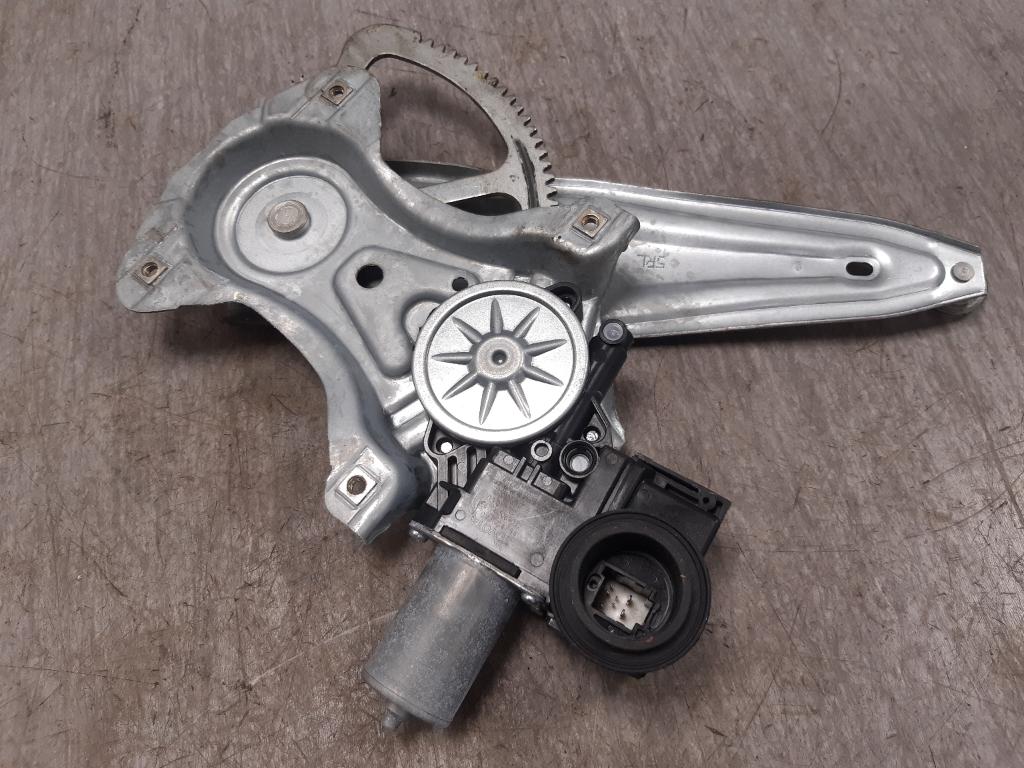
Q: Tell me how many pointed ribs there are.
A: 9